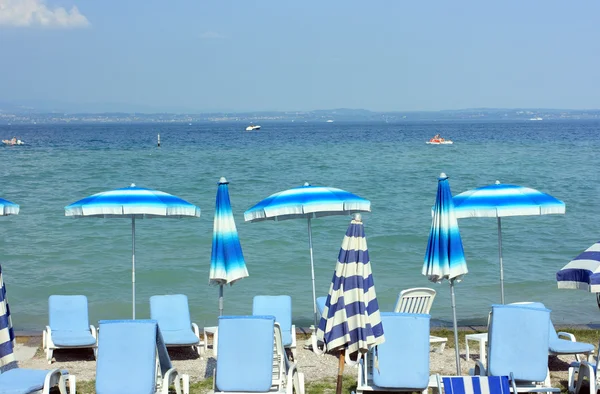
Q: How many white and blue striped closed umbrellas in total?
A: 2